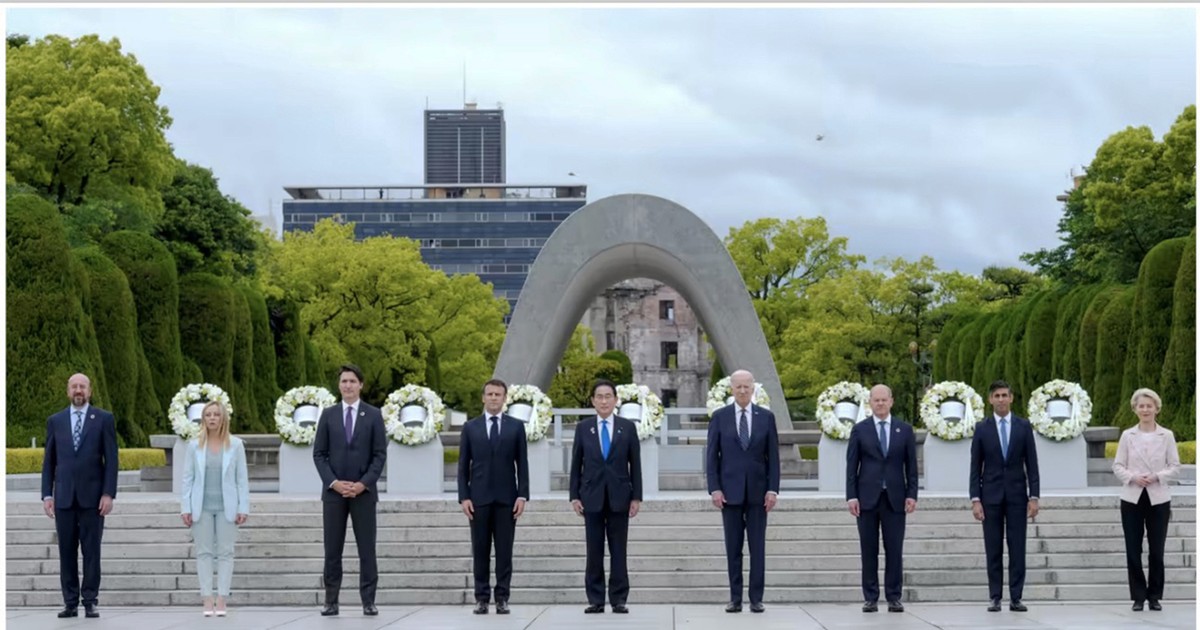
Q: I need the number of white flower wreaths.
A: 9